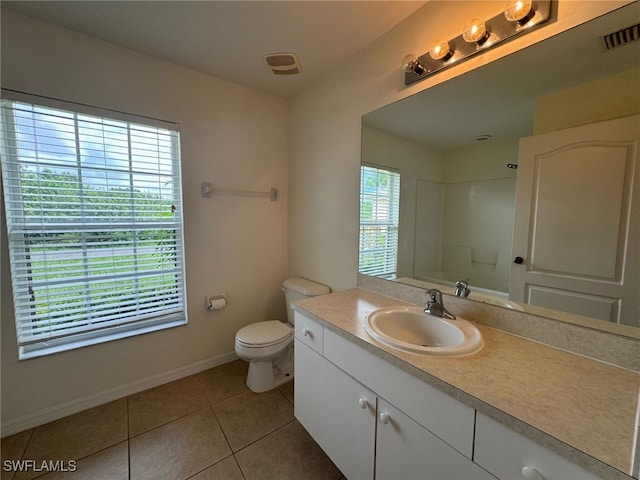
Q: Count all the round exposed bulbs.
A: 4